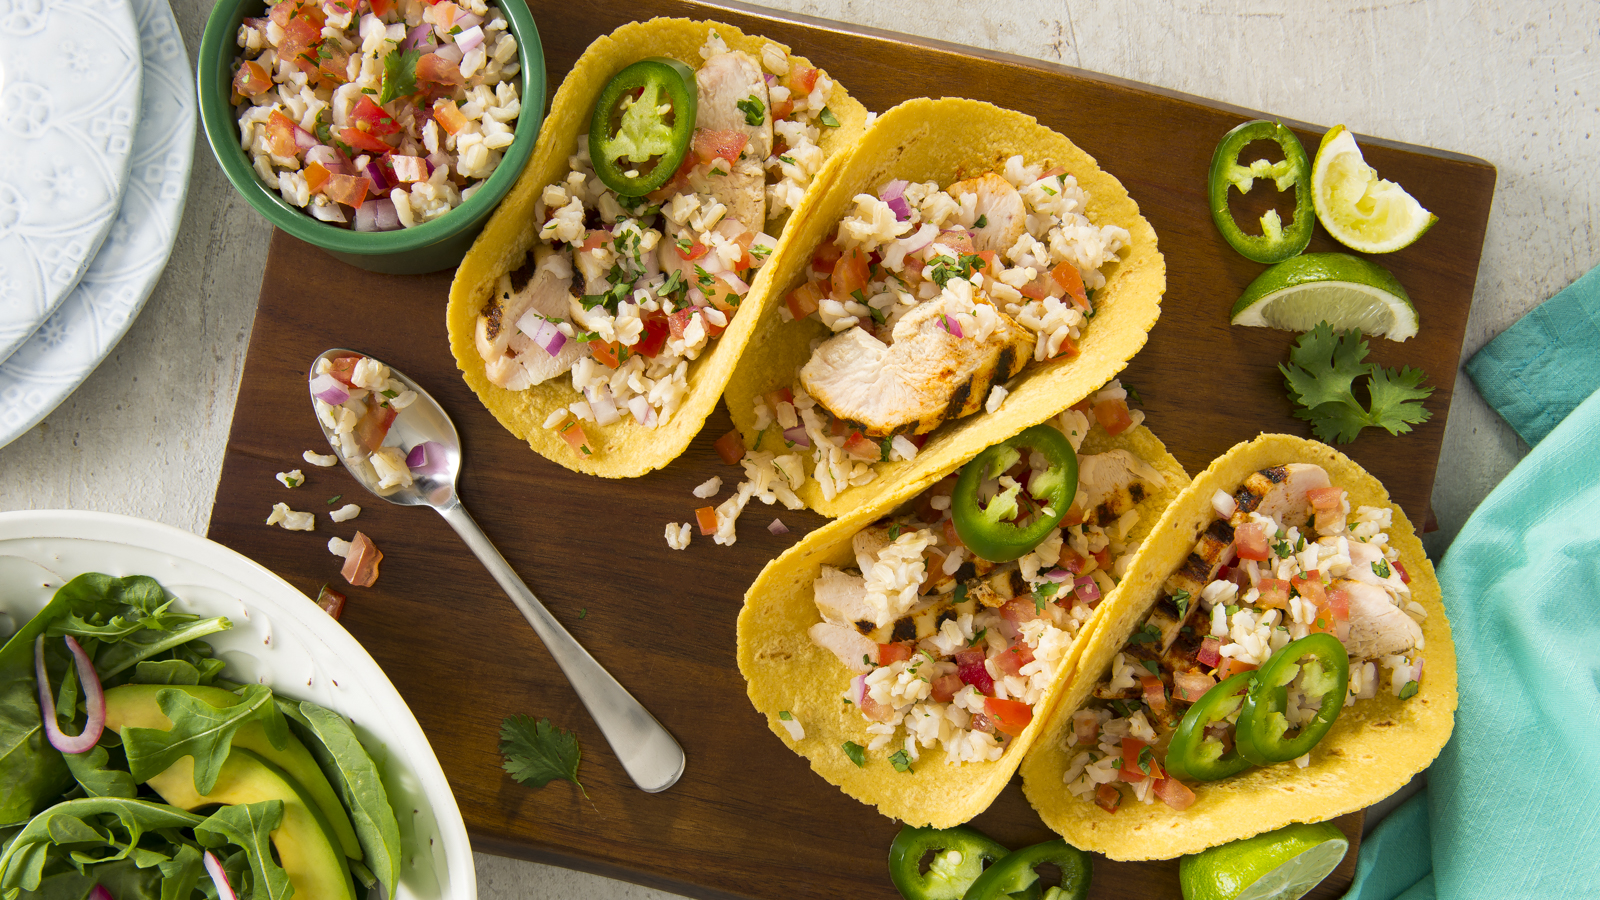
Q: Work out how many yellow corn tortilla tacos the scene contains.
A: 4